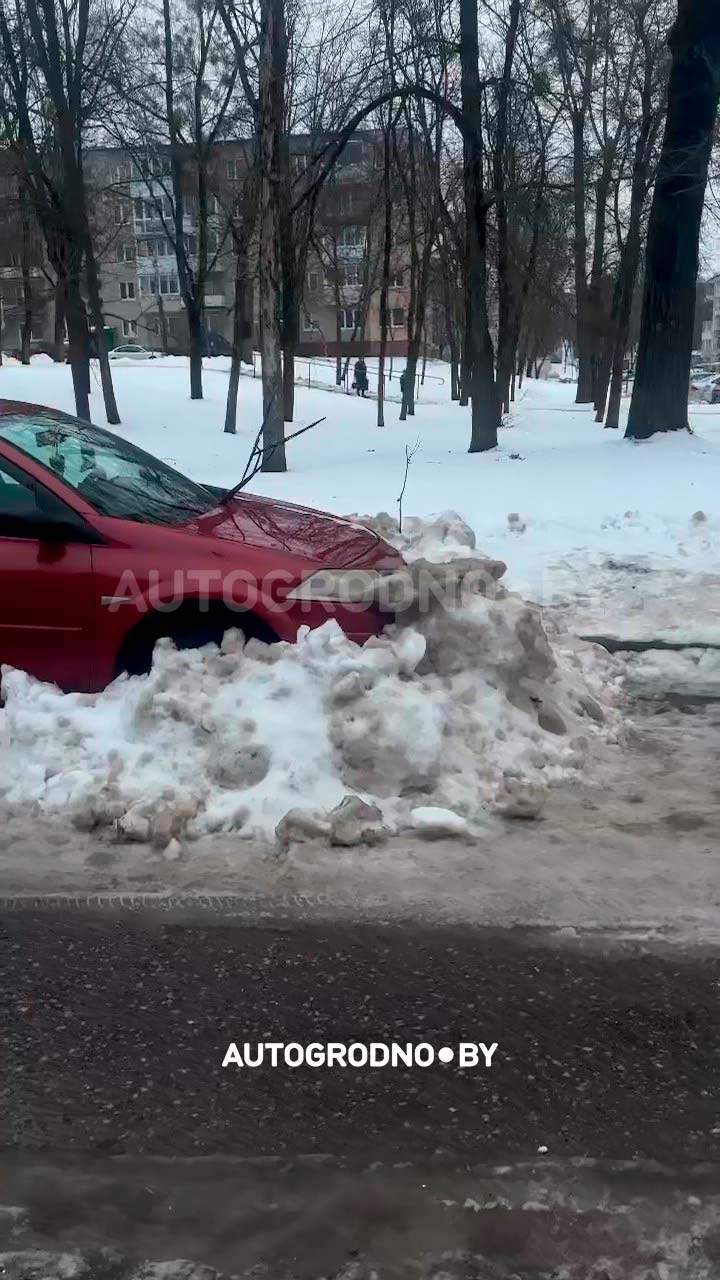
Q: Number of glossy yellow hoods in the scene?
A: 0